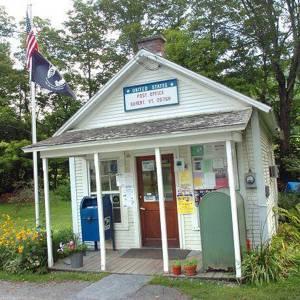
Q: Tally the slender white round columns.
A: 4